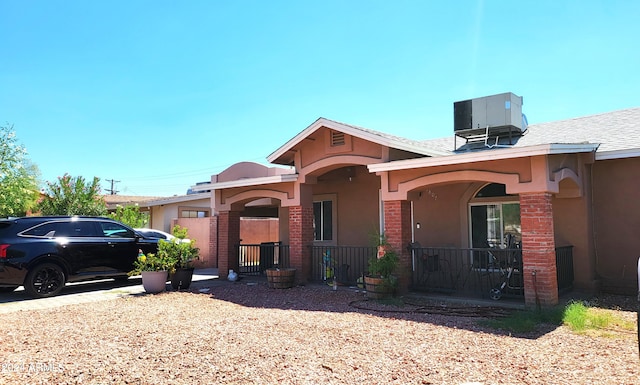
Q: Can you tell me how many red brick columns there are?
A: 4